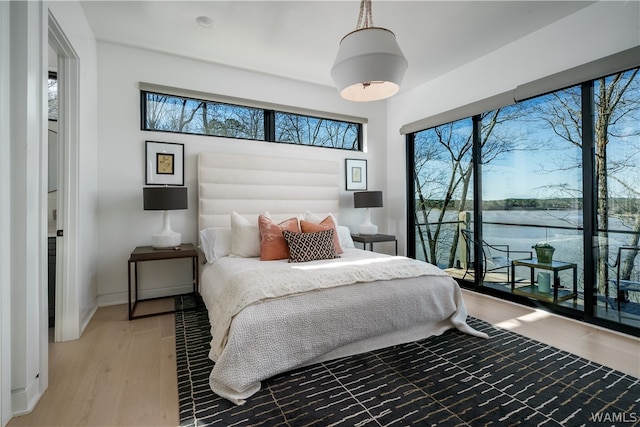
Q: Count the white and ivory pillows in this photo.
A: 4